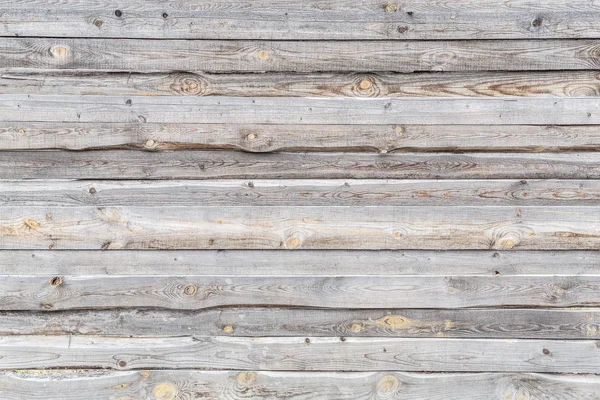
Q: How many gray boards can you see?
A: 13